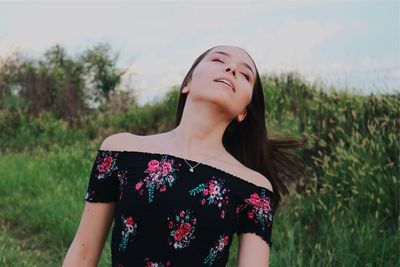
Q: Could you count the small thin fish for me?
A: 0